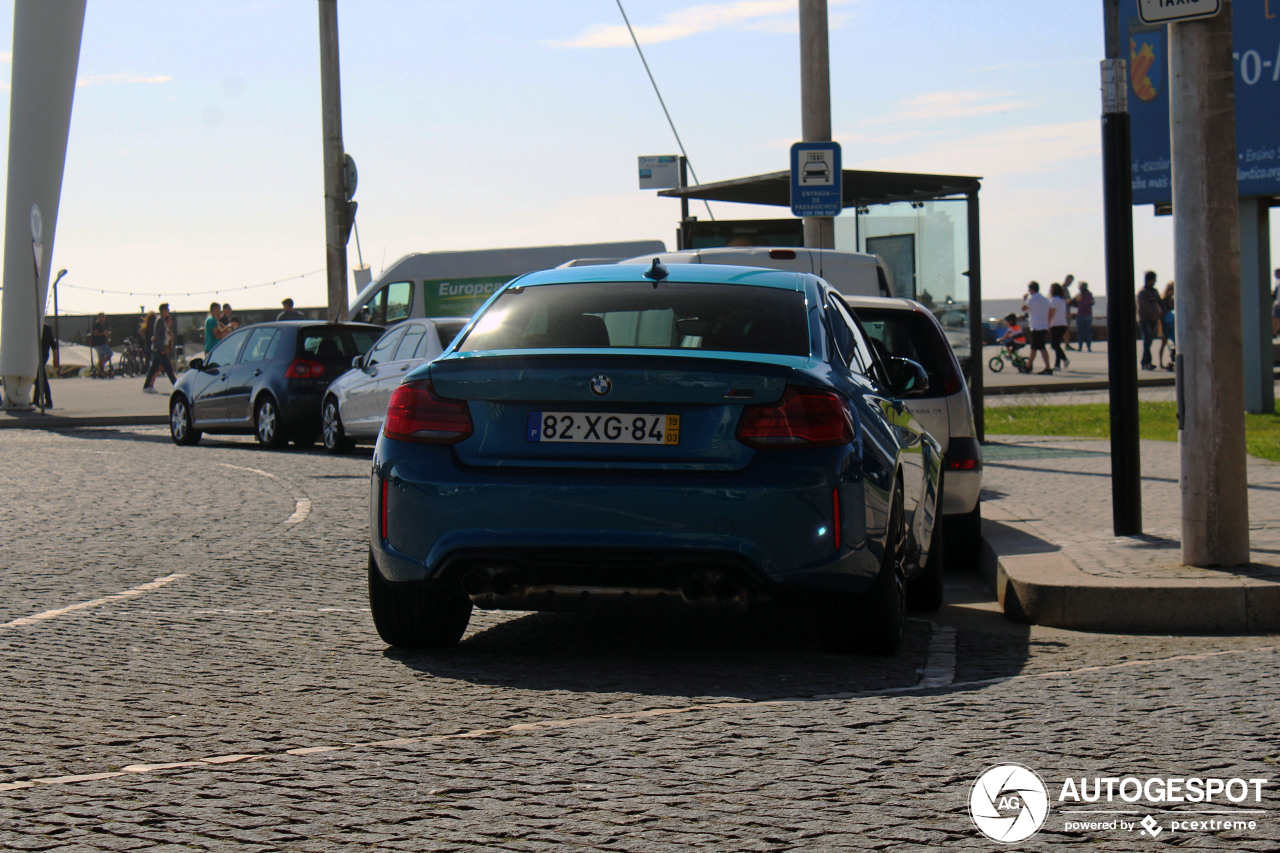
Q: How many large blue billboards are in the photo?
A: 1